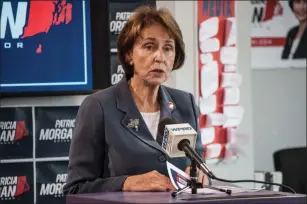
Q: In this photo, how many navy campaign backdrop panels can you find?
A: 6